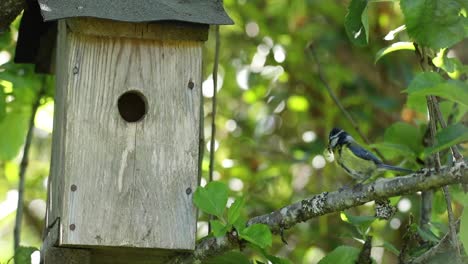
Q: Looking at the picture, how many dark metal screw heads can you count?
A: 5